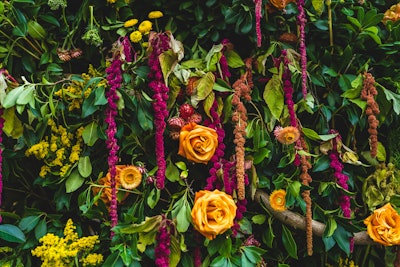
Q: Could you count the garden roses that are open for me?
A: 3